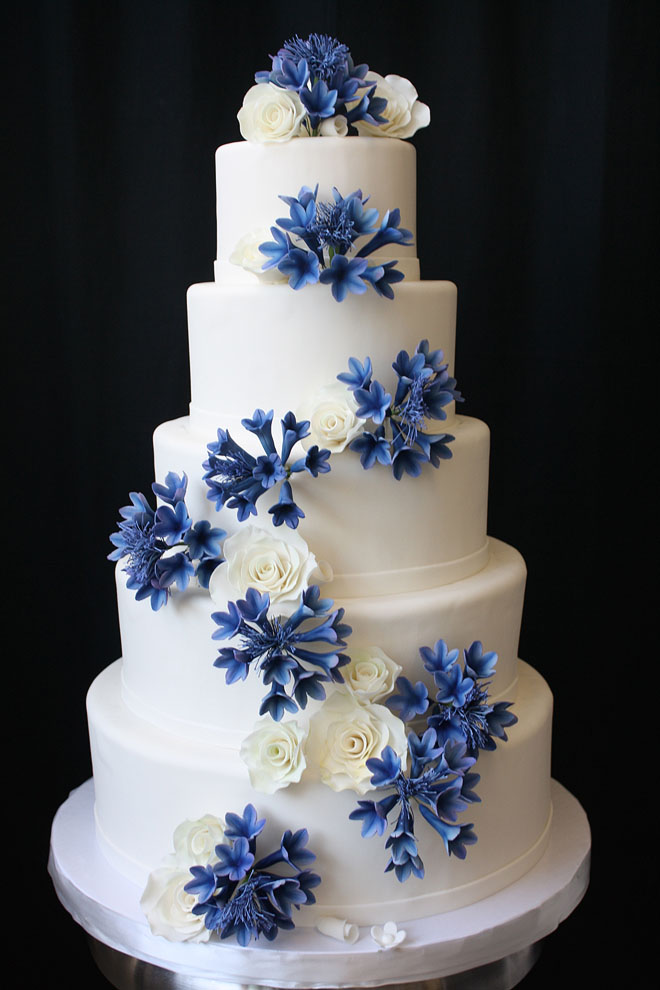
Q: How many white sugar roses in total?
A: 10